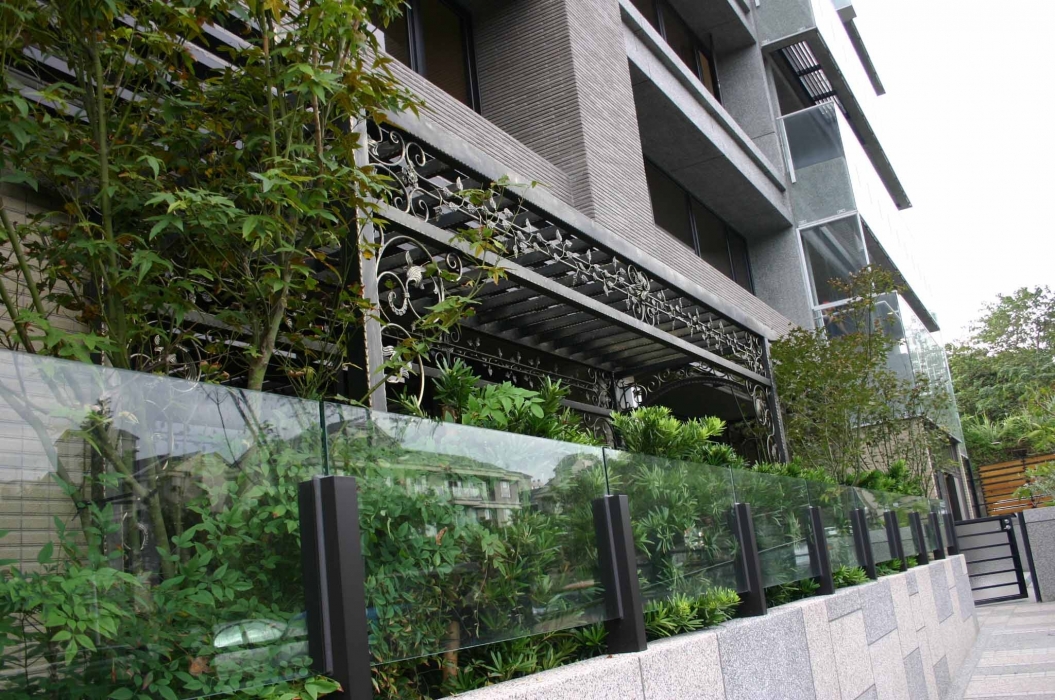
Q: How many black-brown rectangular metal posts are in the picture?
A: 9